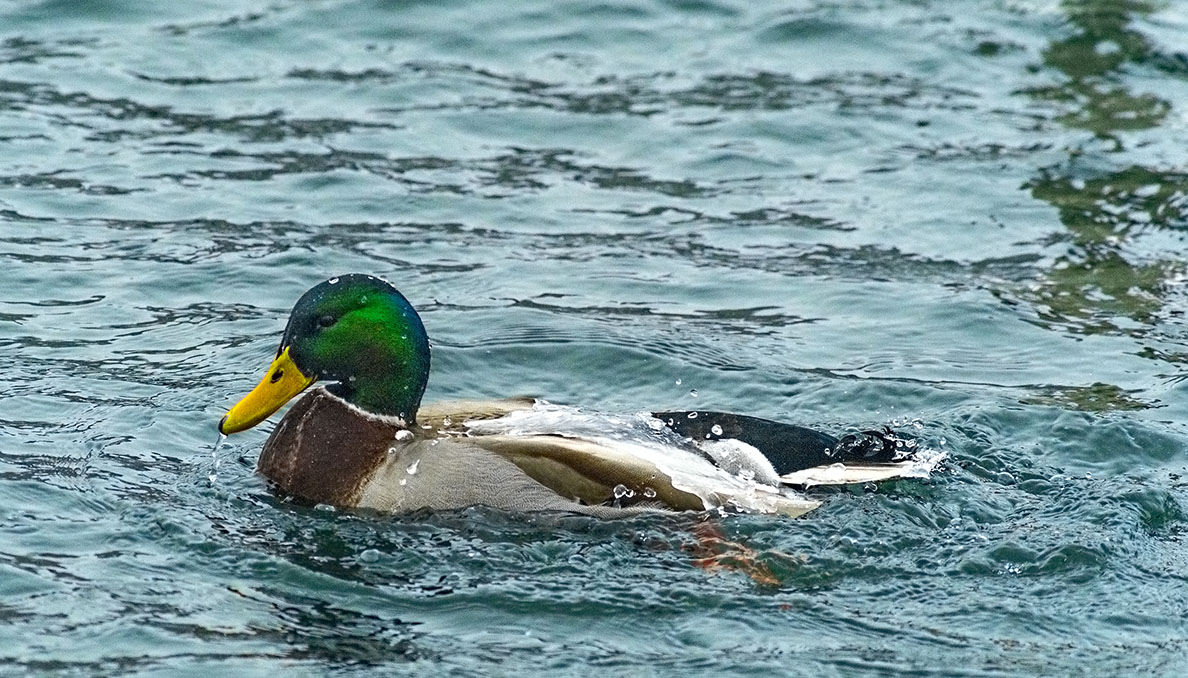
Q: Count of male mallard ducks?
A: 1